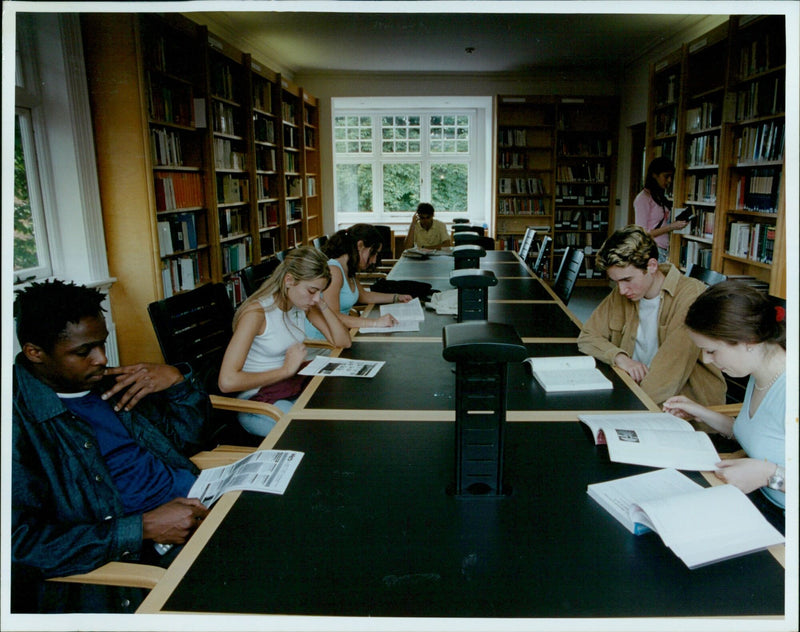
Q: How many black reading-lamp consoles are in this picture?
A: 6